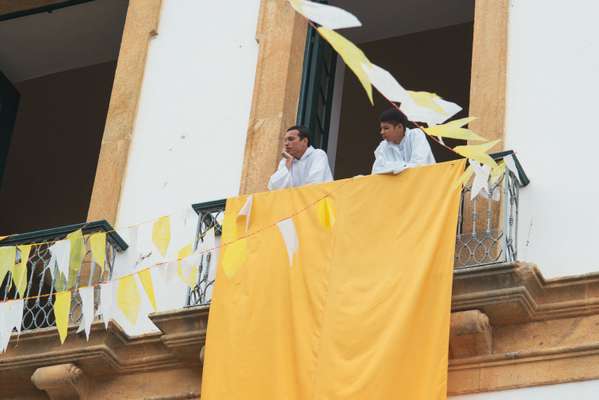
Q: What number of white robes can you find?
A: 2